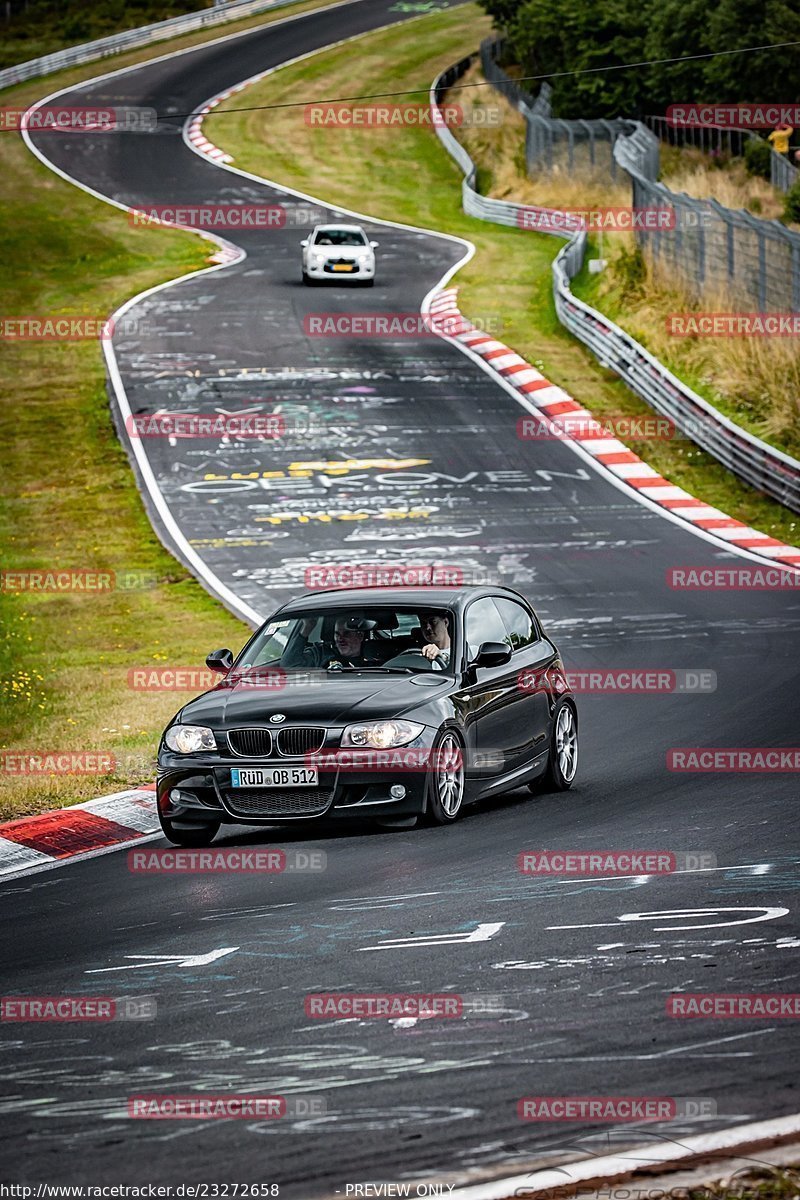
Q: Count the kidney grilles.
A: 2